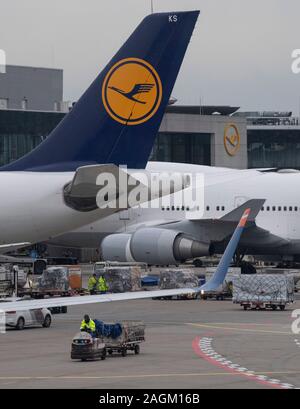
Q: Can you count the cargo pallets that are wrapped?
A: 4